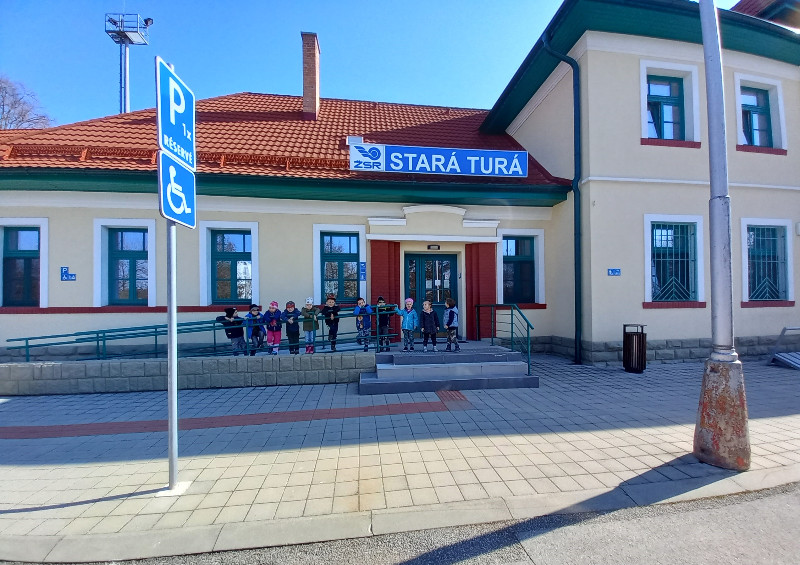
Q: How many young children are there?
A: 11